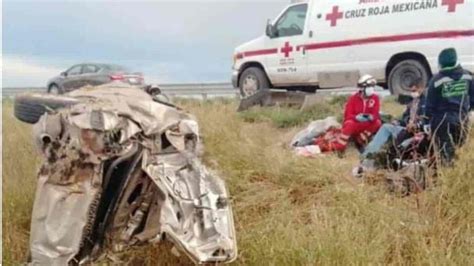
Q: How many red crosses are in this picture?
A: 3